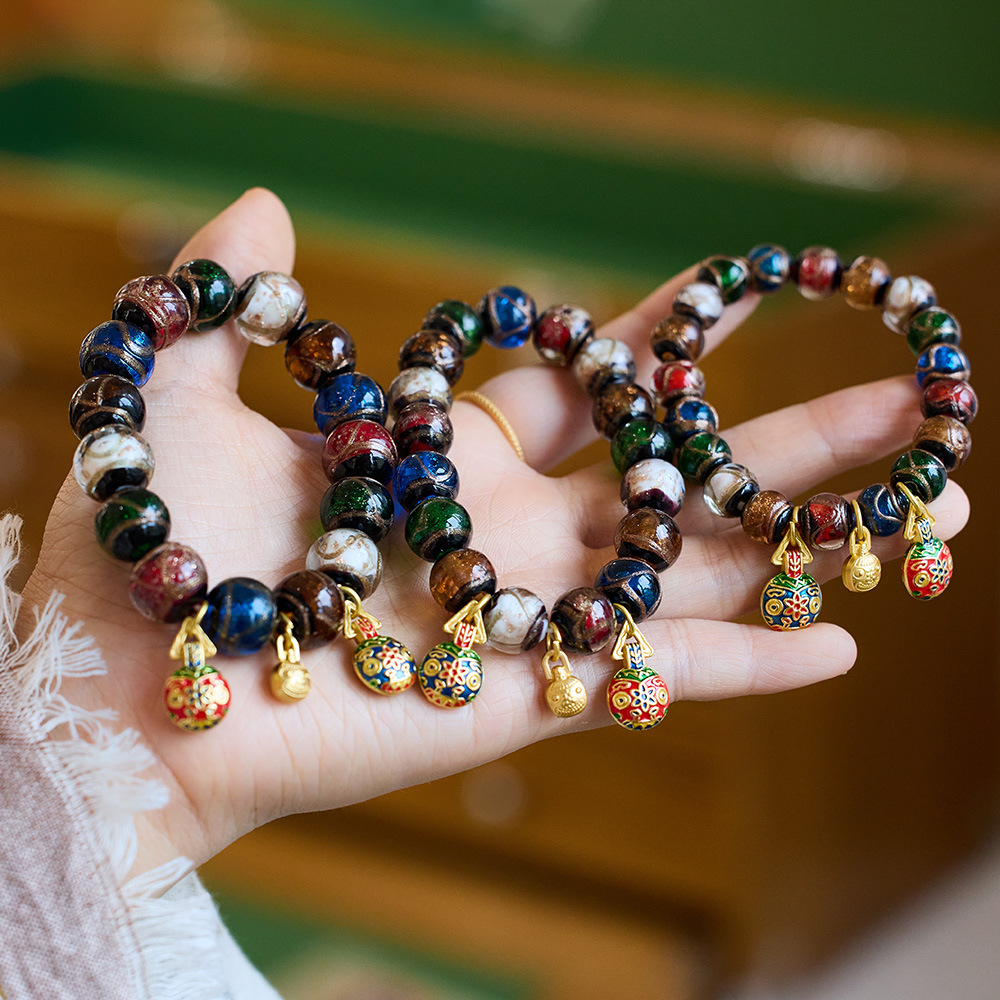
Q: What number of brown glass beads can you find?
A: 11